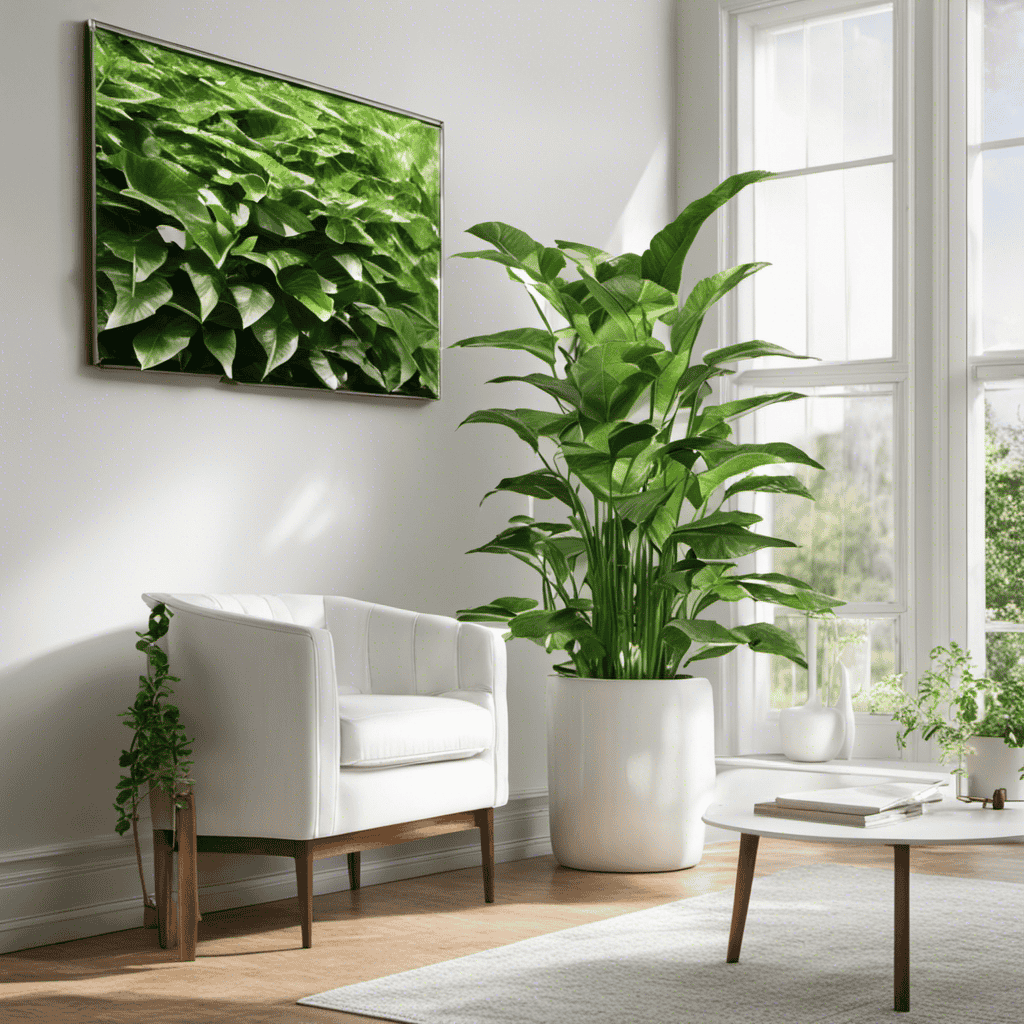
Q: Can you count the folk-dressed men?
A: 0